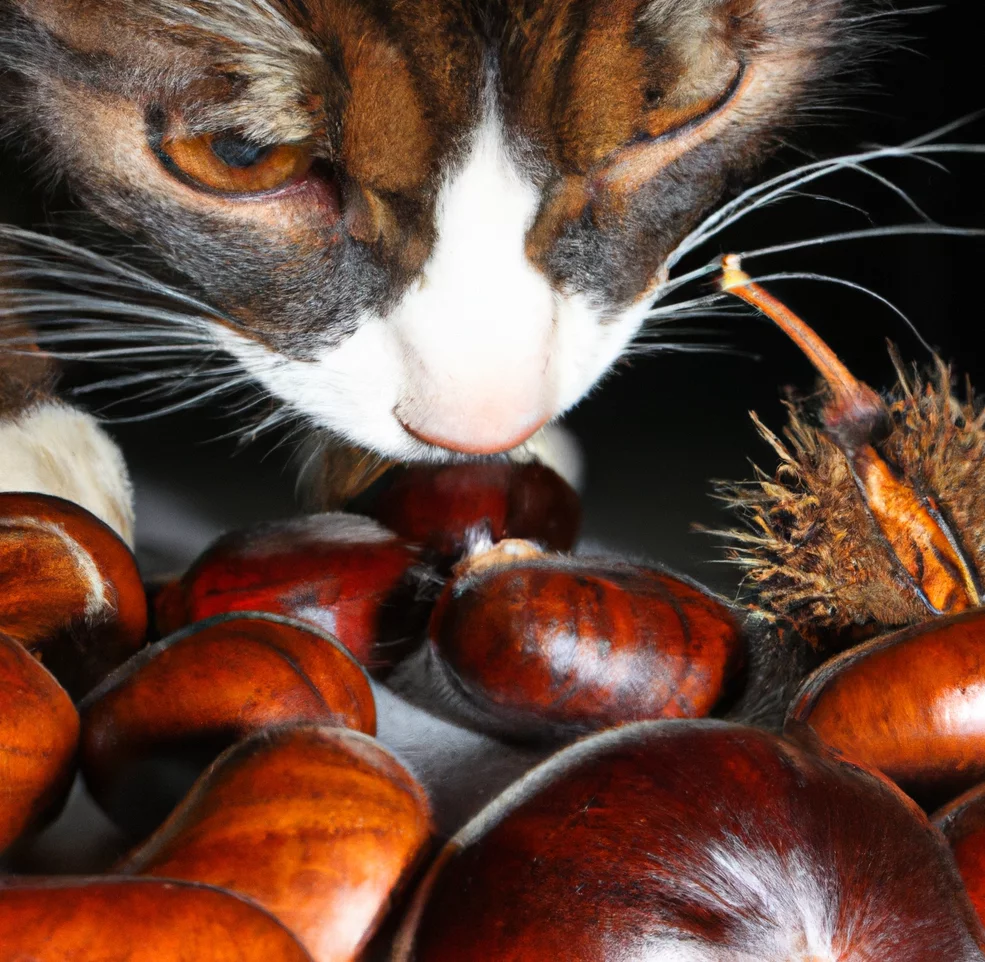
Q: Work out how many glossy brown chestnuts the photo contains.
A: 11